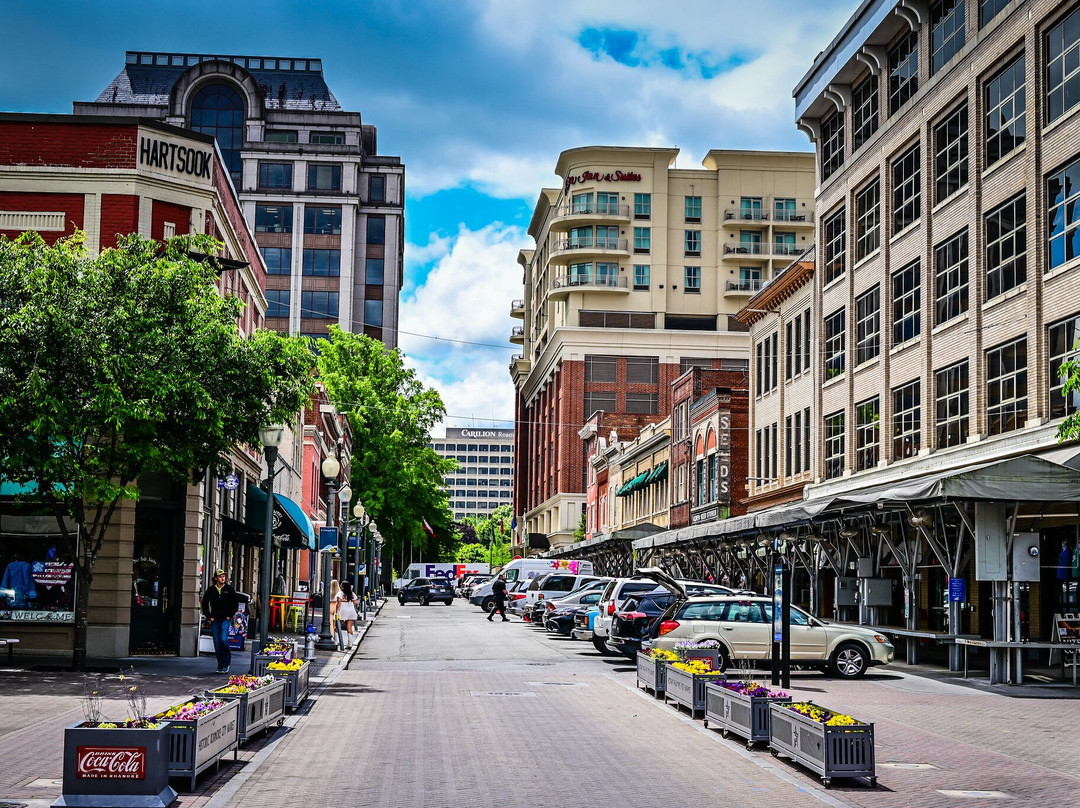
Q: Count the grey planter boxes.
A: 11